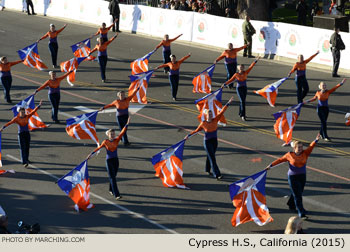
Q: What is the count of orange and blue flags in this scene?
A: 15